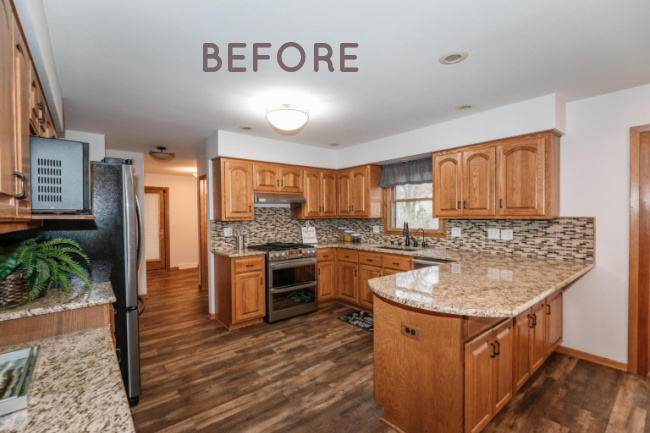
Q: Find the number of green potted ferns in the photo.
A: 1